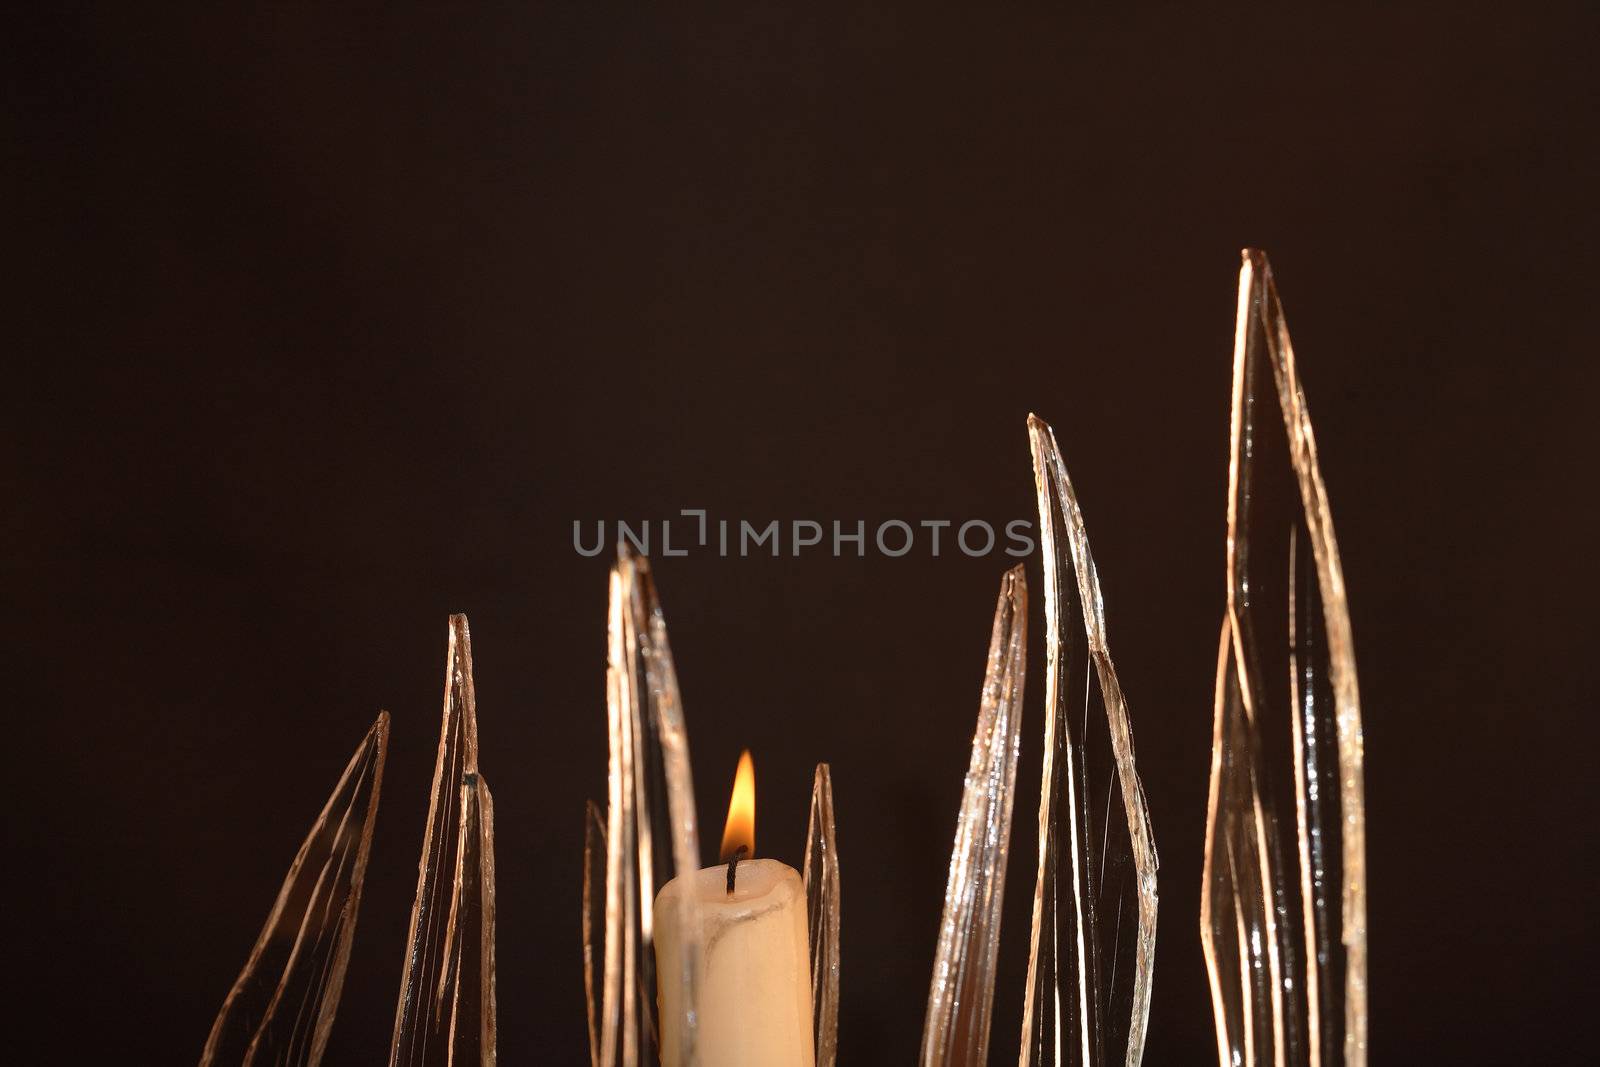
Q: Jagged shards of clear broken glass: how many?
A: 8